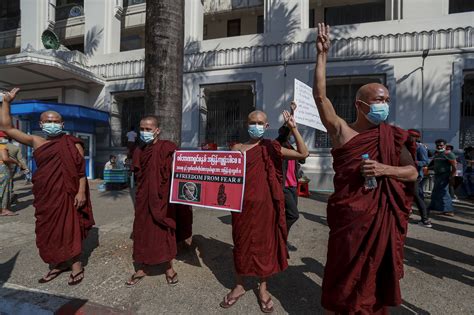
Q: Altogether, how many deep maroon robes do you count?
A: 4